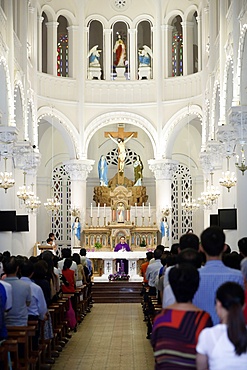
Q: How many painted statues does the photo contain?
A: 9